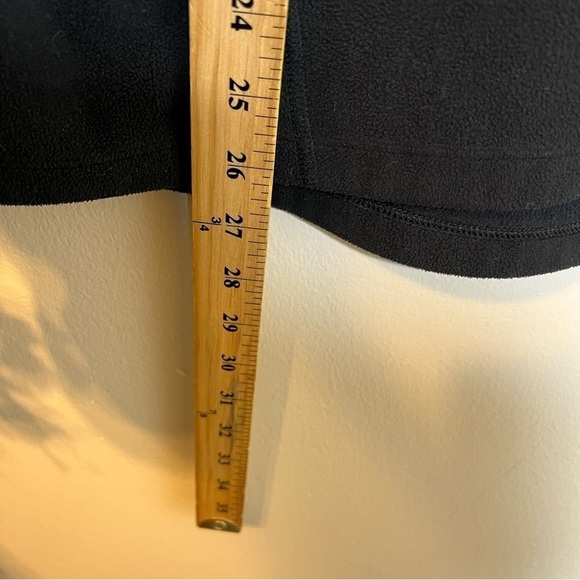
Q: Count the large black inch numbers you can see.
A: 12